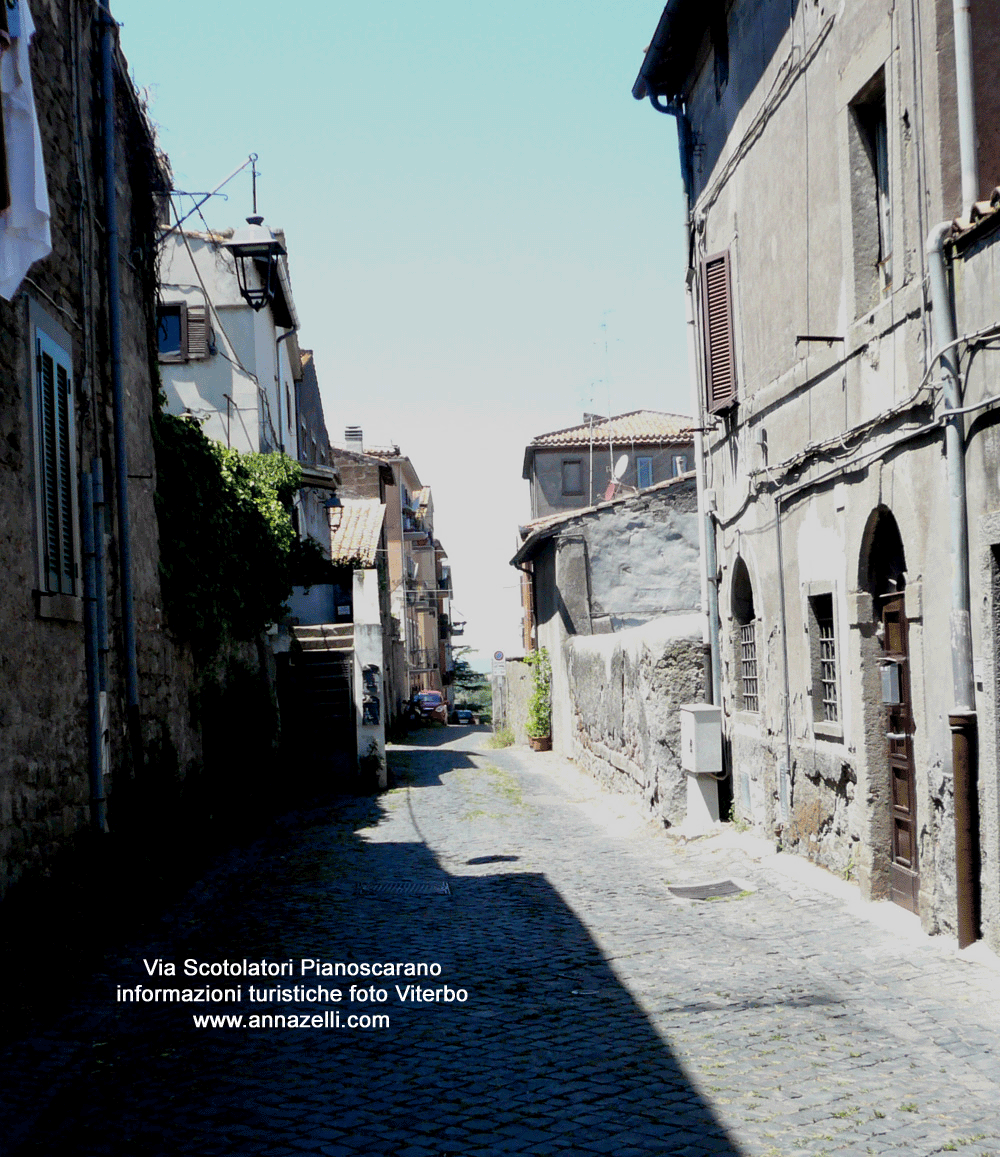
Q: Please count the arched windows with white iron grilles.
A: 1